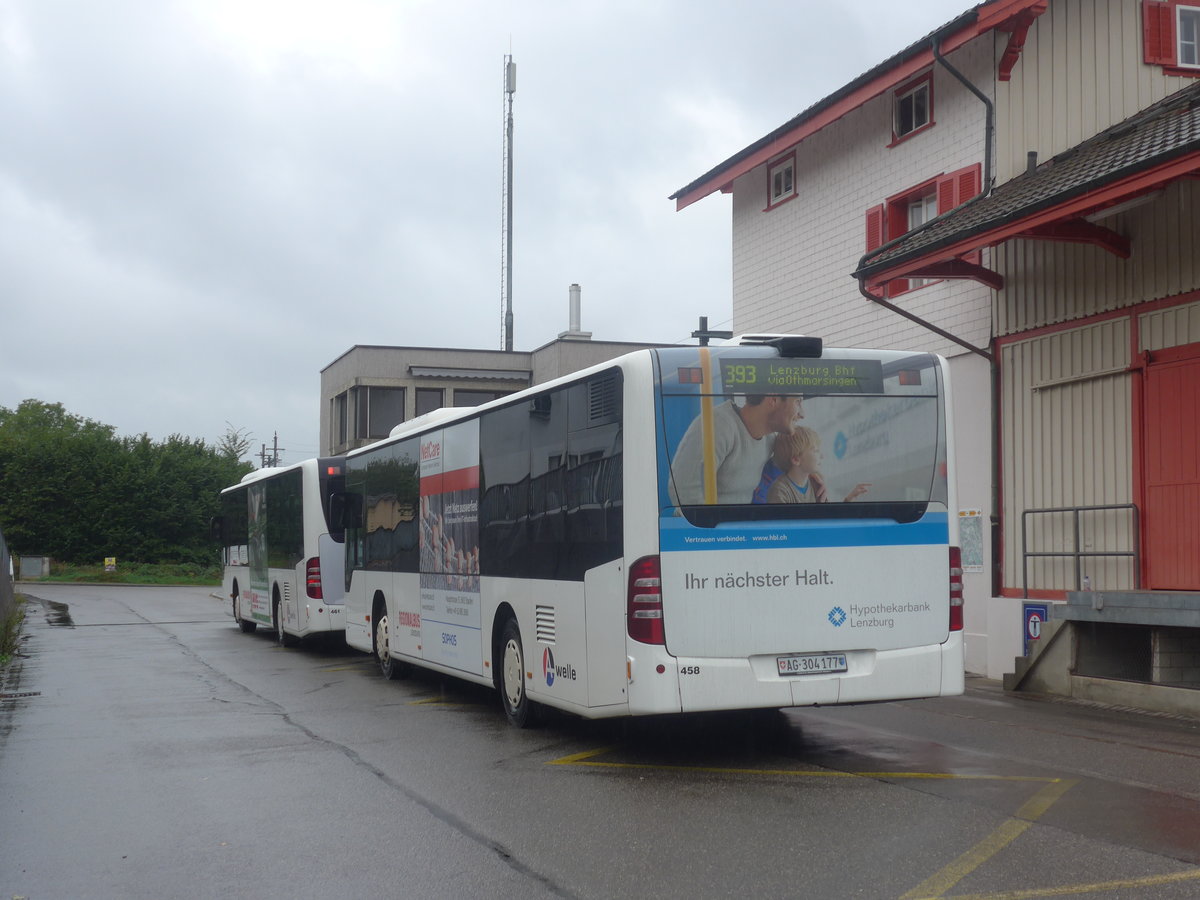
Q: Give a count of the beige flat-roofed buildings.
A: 1